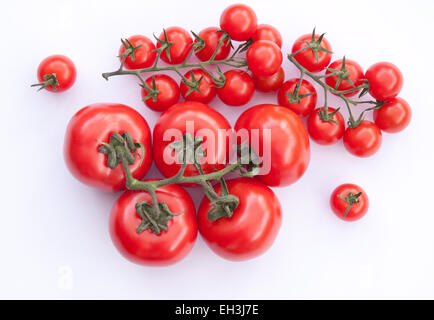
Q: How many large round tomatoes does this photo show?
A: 5